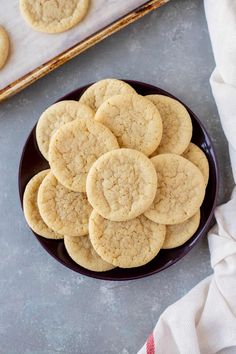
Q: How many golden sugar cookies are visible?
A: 15